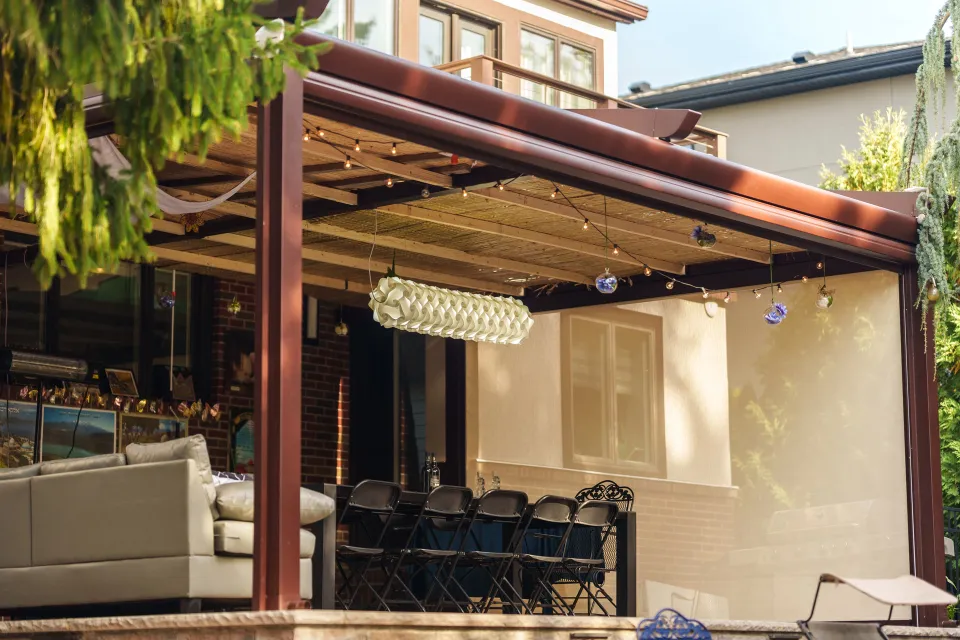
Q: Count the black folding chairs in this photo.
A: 5